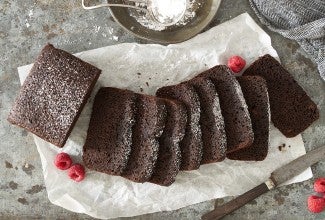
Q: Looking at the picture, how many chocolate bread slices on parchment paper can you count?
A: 8